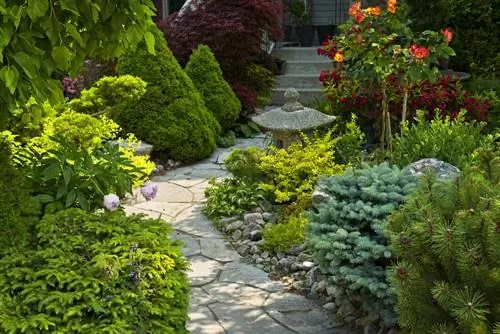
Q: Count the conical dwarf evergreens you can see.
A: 2